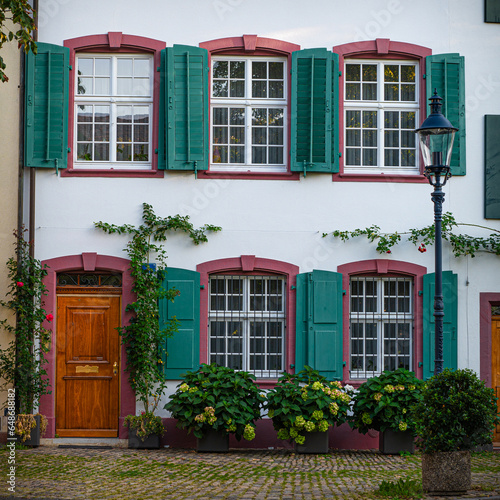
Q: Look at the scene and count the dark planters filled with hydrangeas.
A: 3